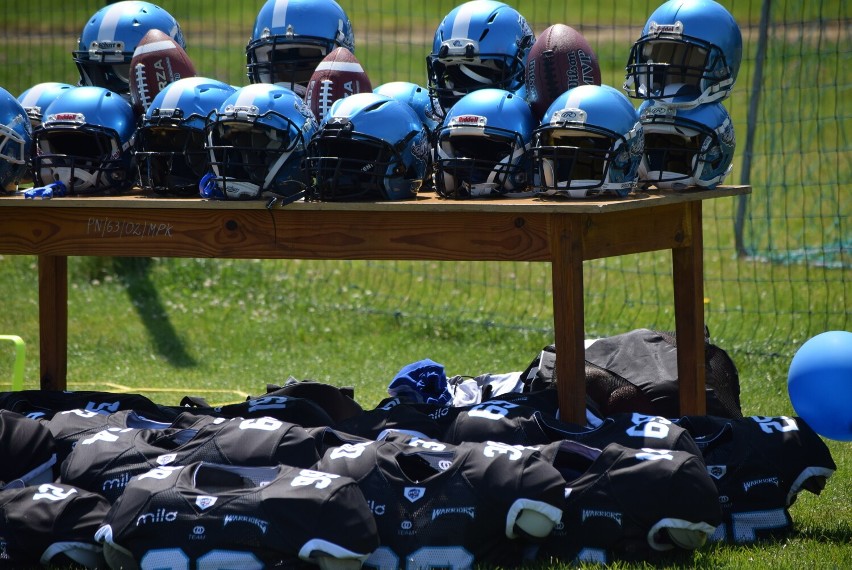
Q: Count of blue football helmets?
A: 14